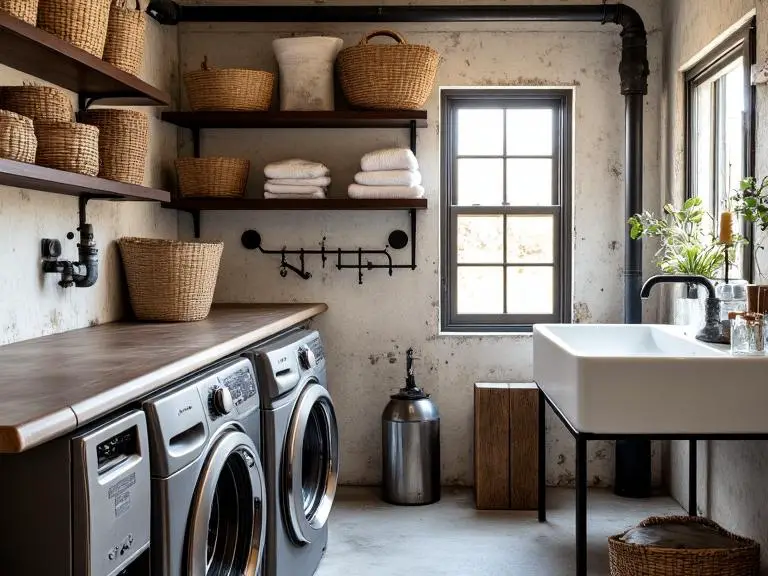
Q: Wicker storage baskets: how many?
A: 12